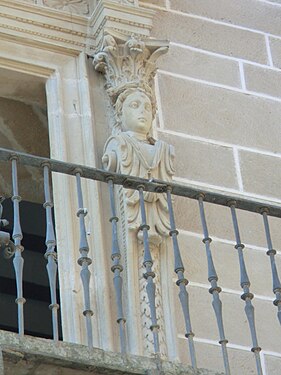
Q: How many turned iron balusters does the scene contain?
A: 9